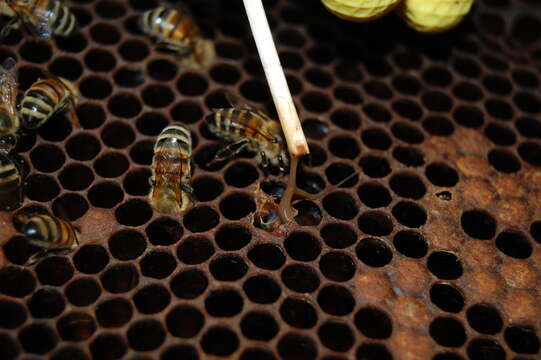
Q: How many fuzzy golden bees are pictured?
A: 8